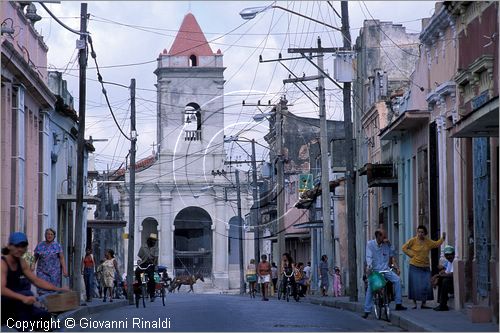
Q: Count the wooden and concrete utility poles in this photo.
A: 7